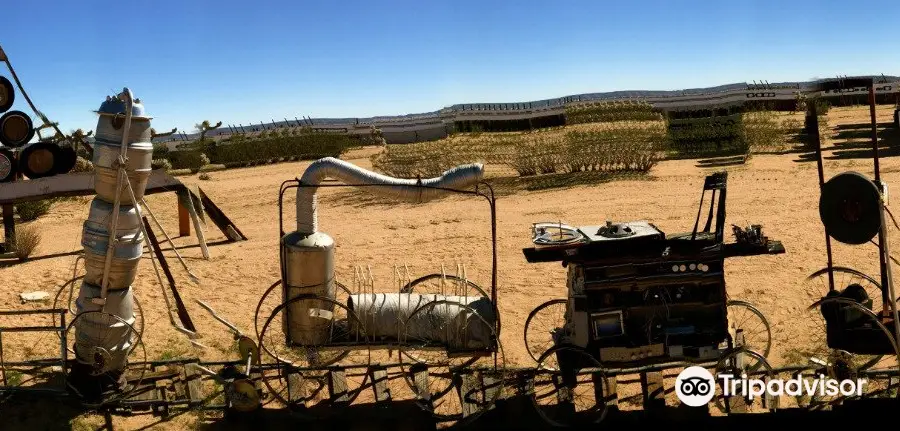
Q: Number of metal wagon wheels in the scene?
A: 12